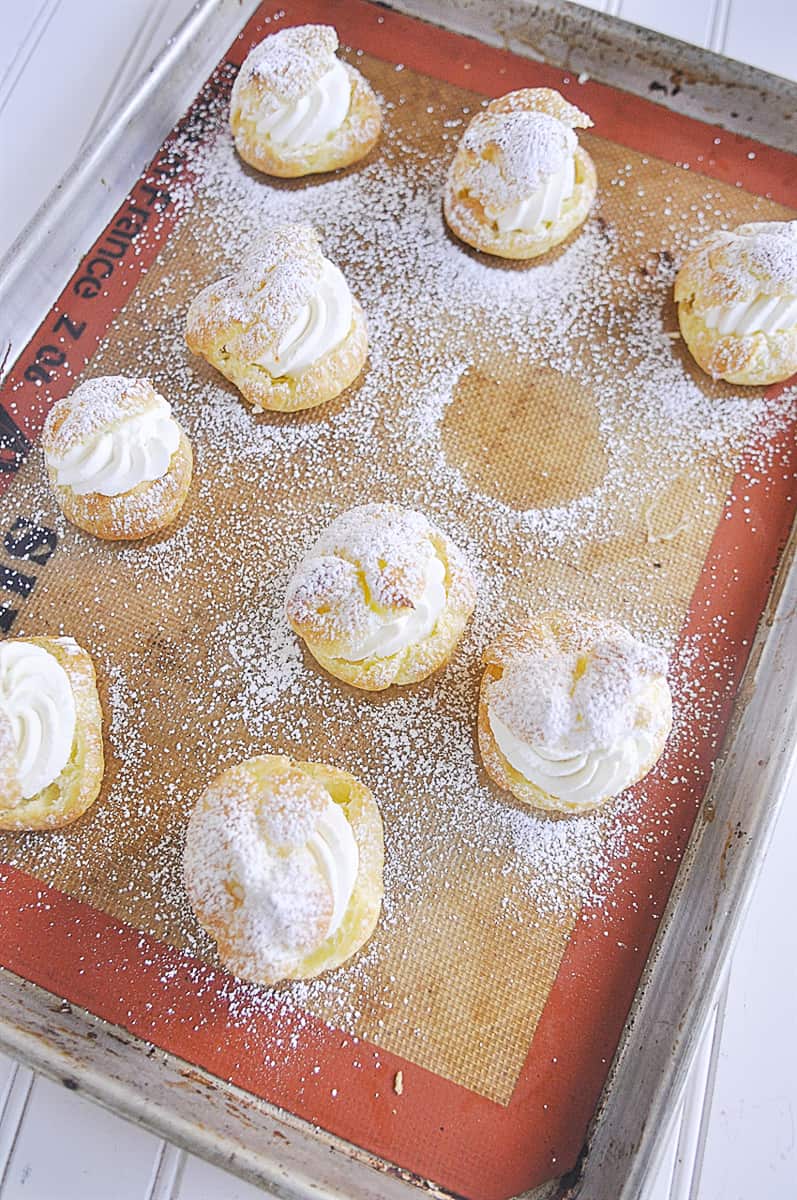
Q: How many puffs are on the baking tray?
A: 9